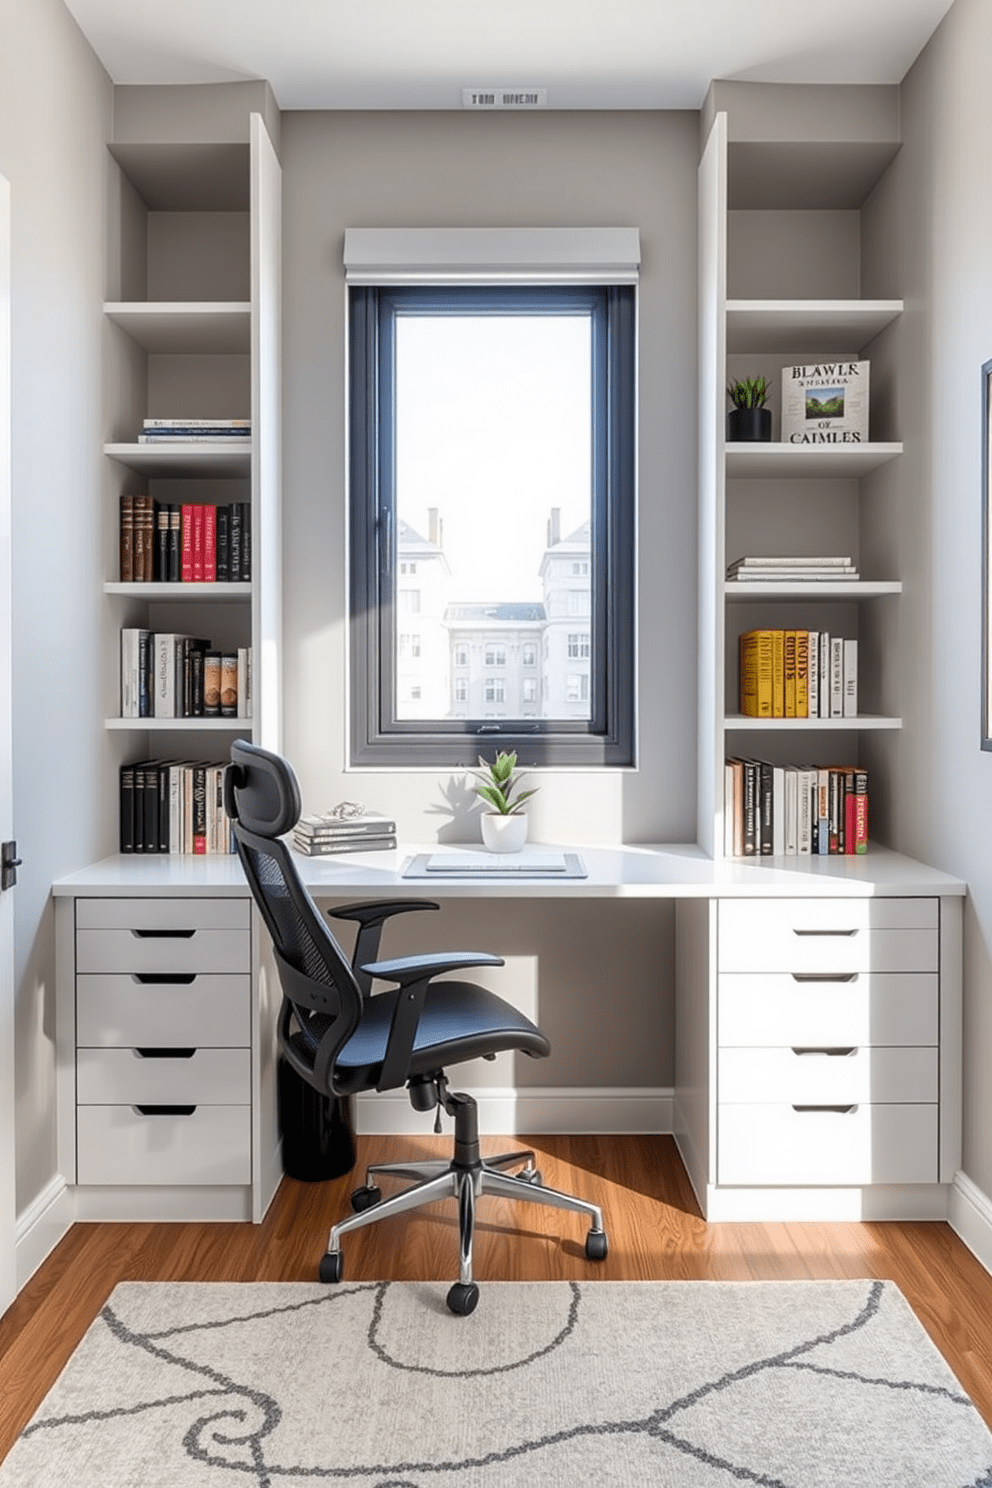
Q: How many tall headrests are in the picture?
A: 1